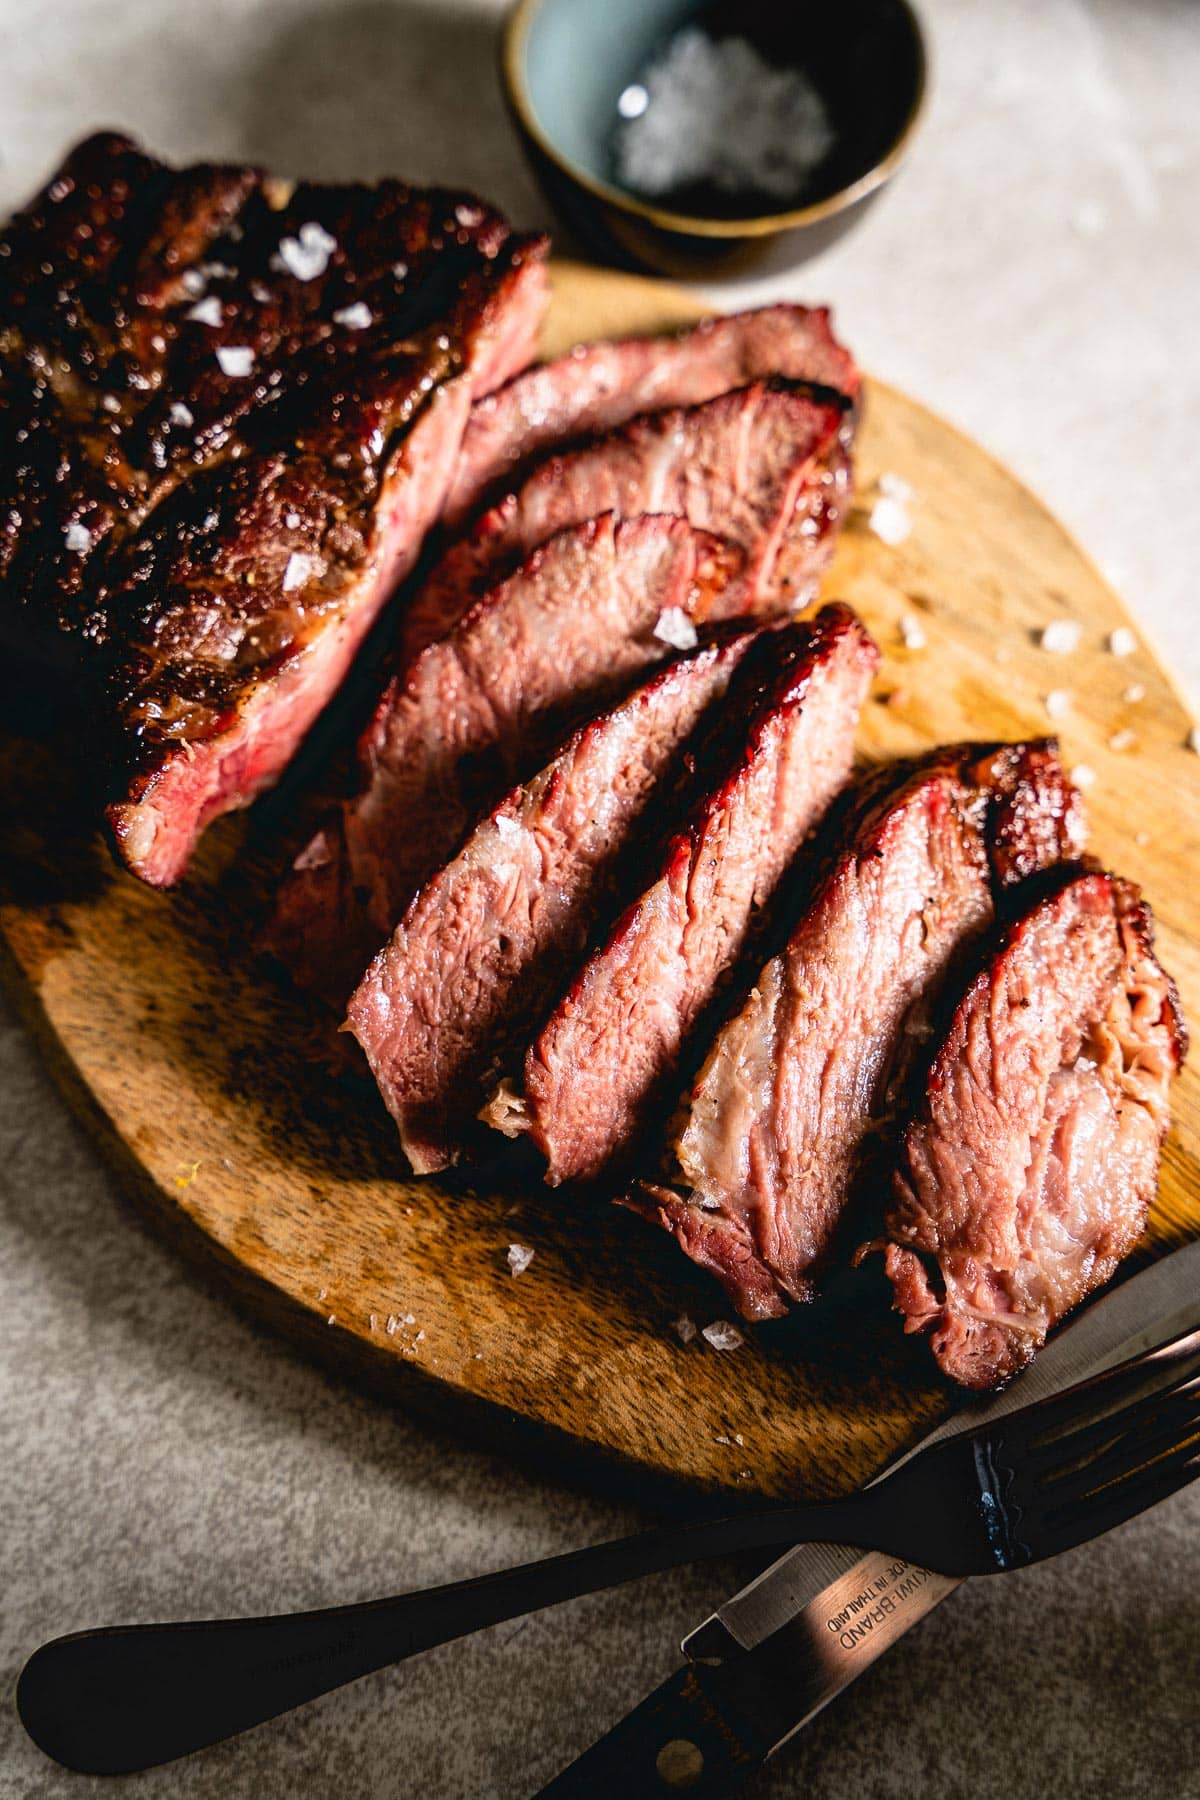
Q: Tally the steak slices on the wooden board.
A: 7